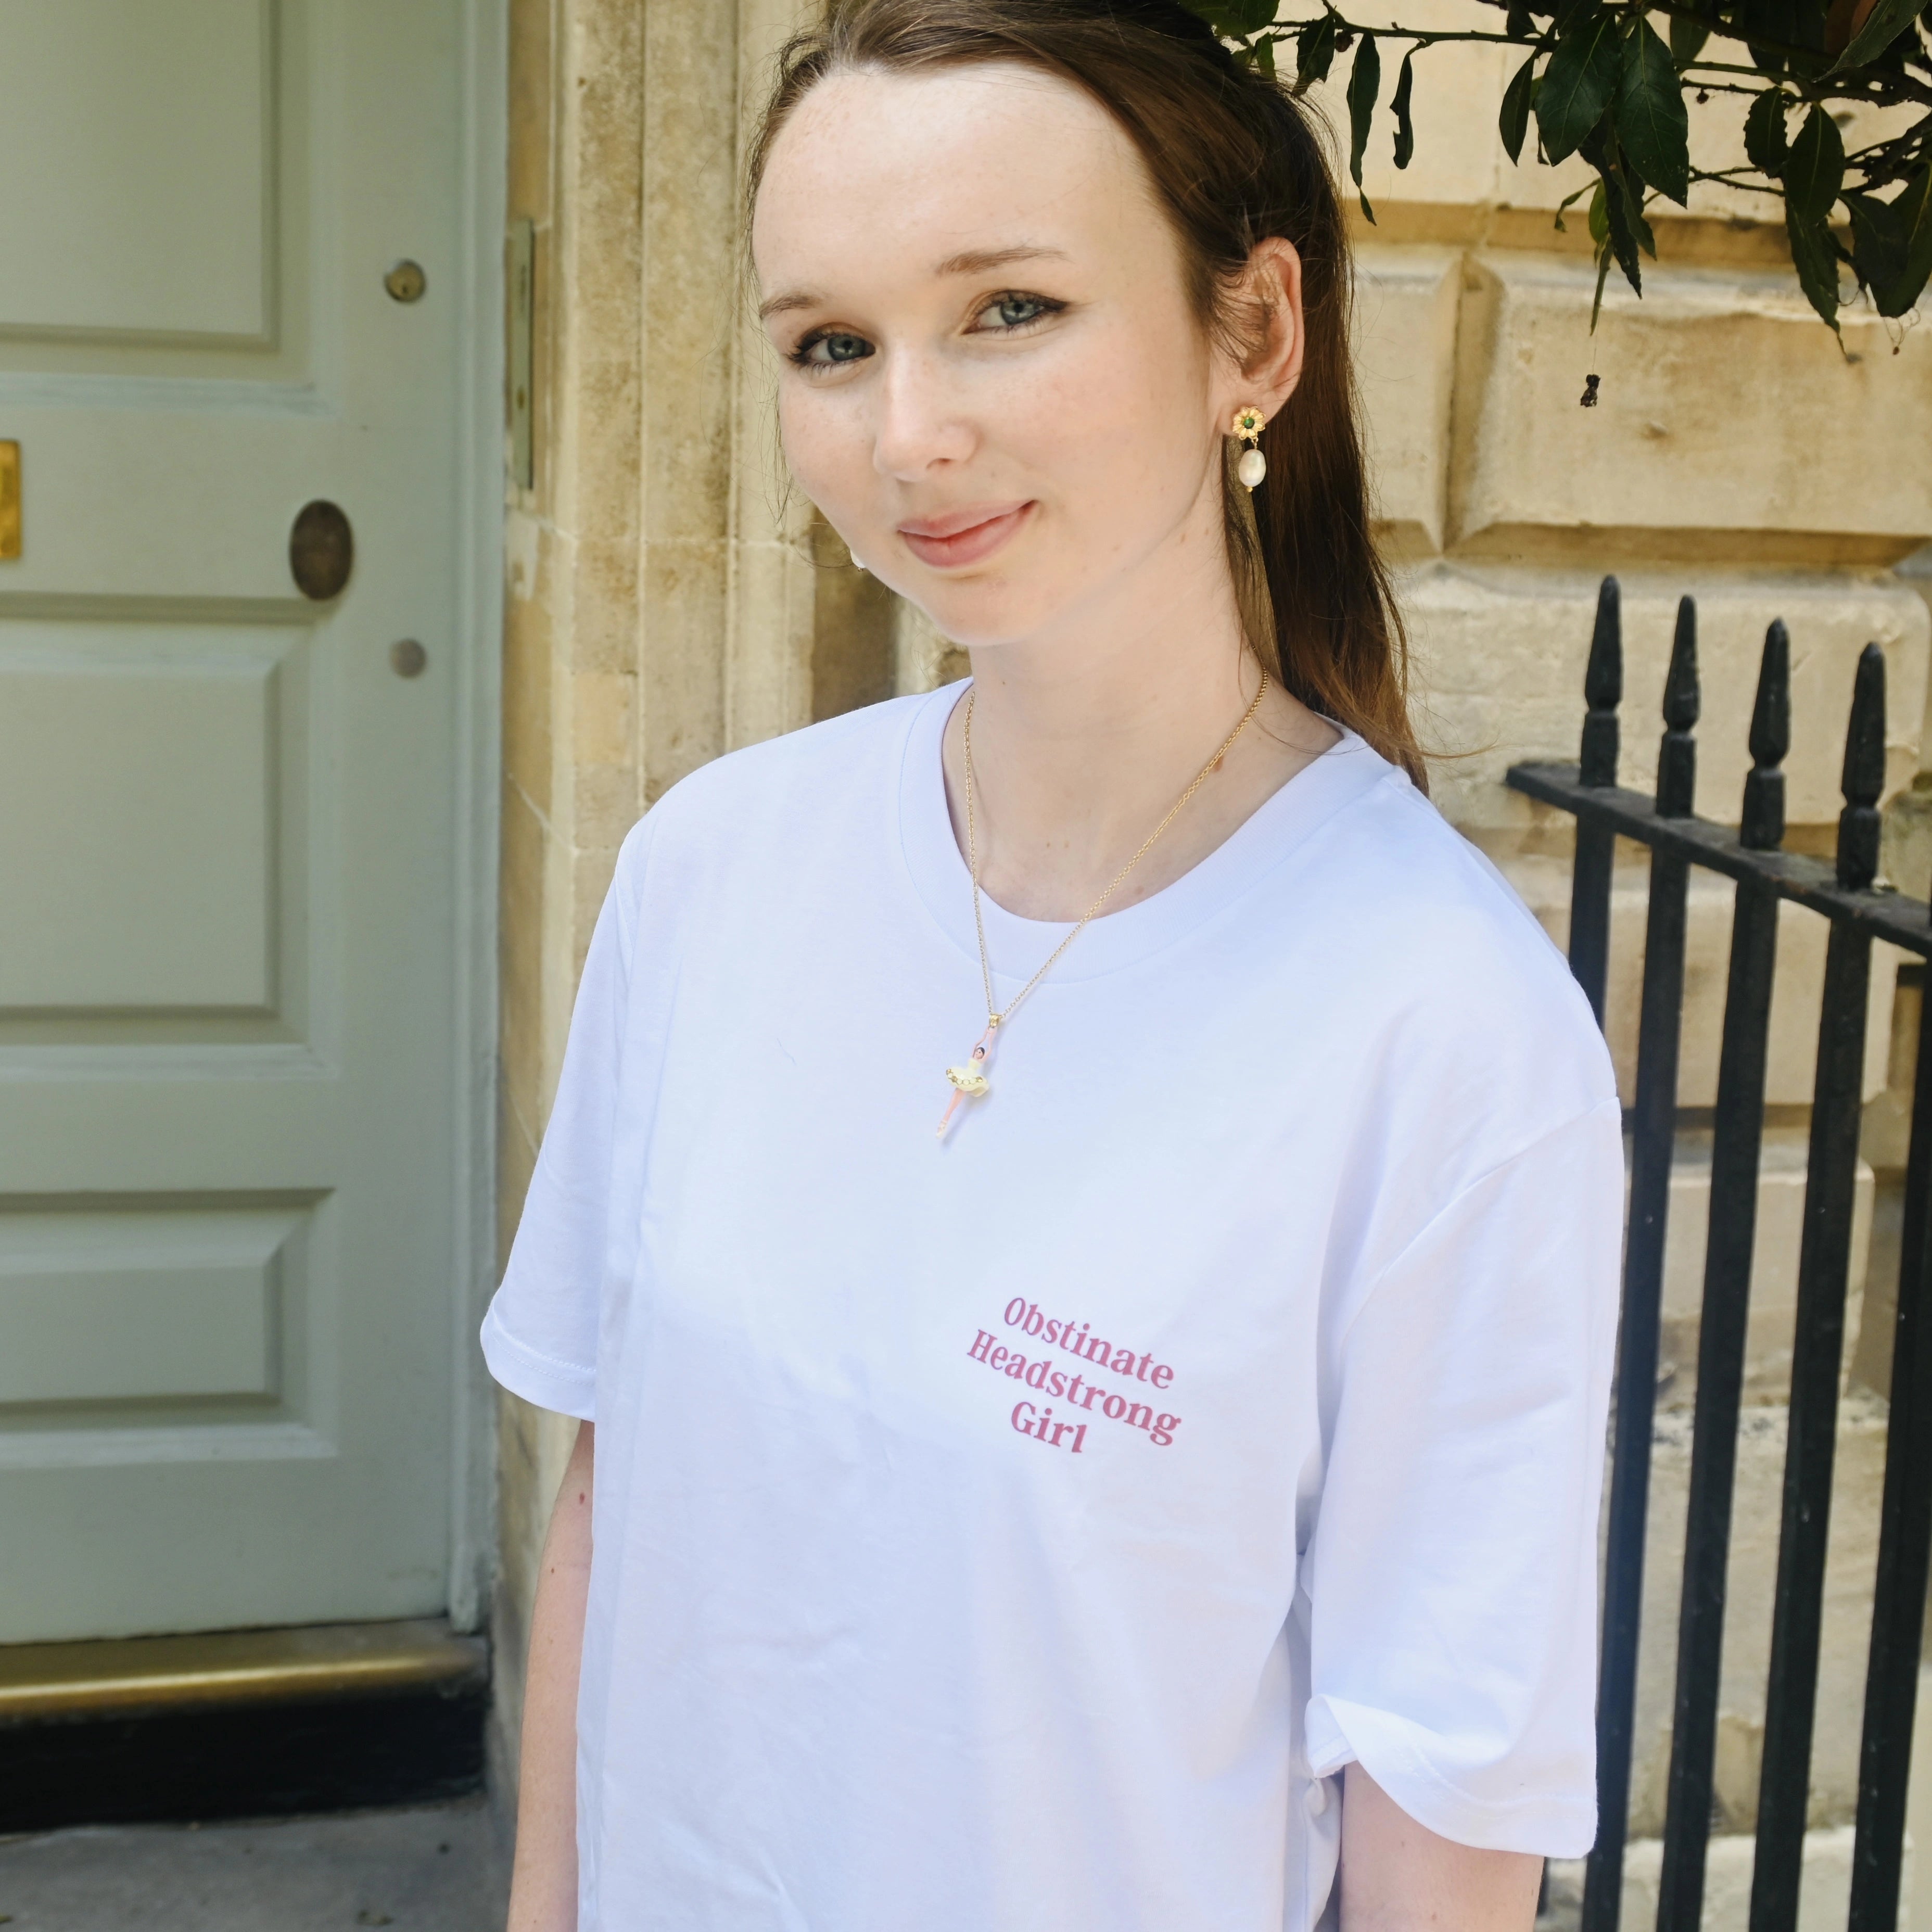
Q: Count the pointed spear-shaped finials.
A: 4